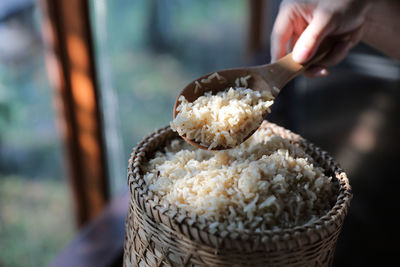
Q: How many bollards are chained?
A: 0